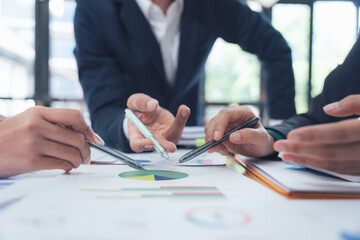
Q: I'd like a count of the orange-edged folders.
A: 1